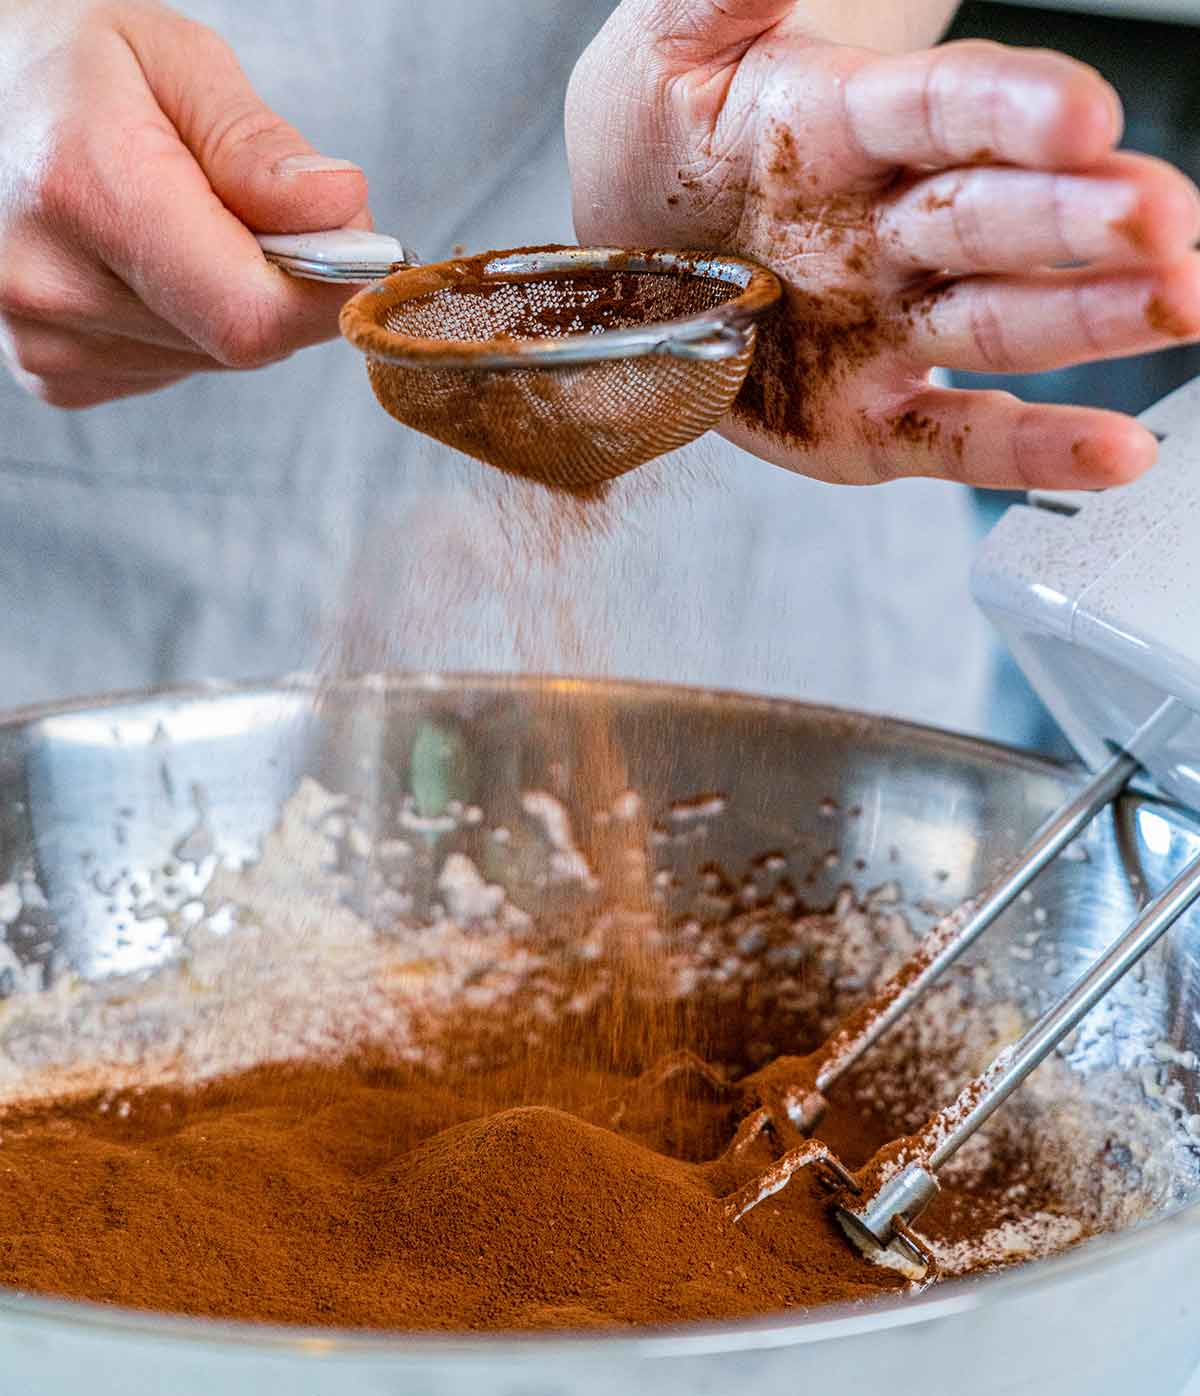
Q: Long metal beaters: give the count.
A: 2